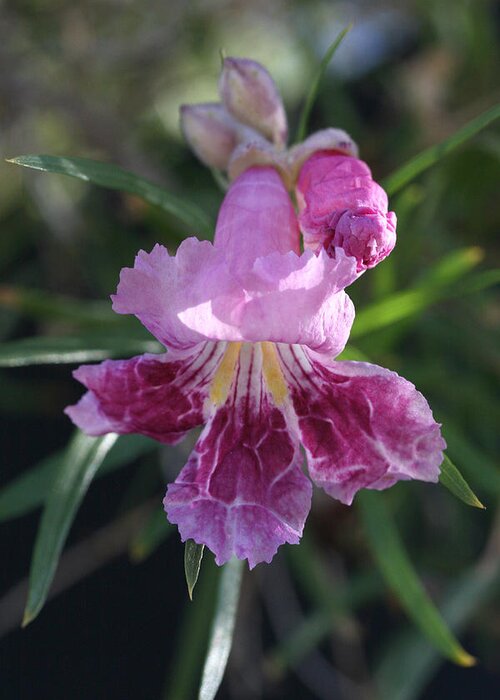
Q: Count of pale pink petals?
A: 2